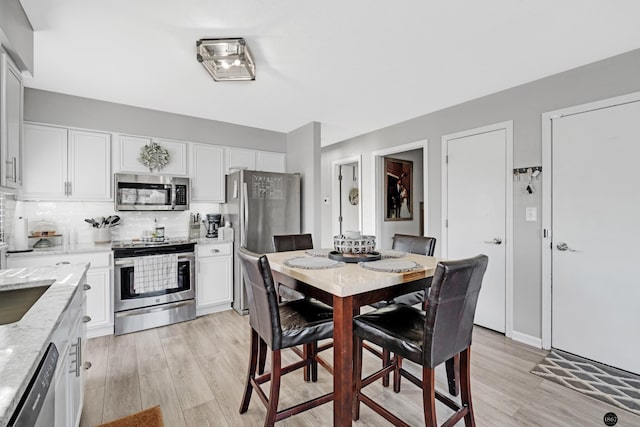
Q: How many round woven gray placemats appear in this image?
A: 4